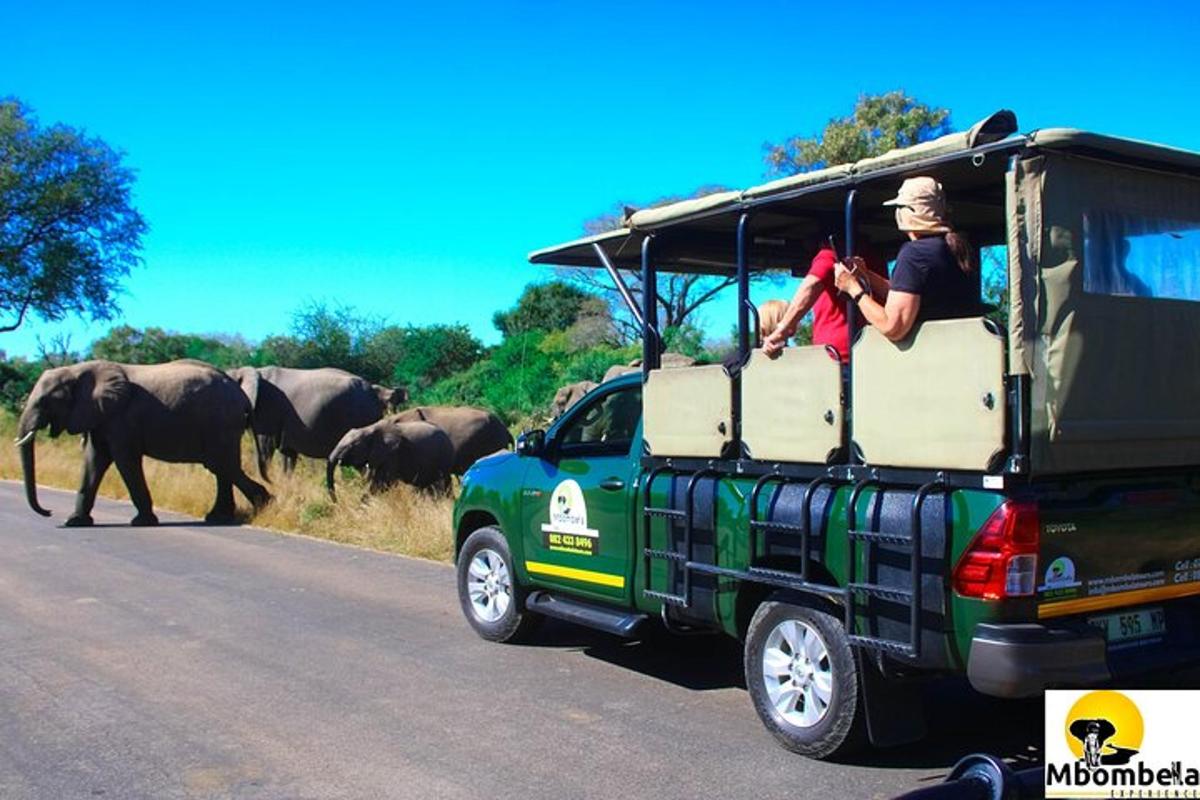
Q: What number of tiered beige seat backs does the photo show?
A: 3